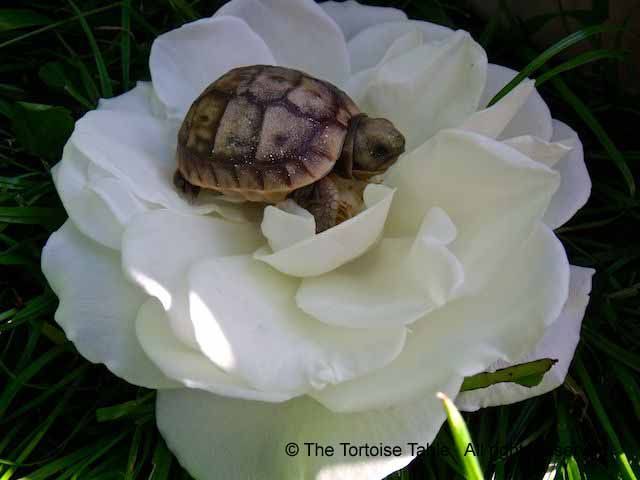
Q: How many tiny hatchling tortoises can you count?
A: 1